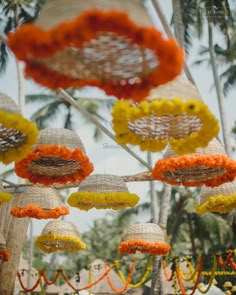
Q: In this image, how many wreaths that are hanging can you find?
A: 12